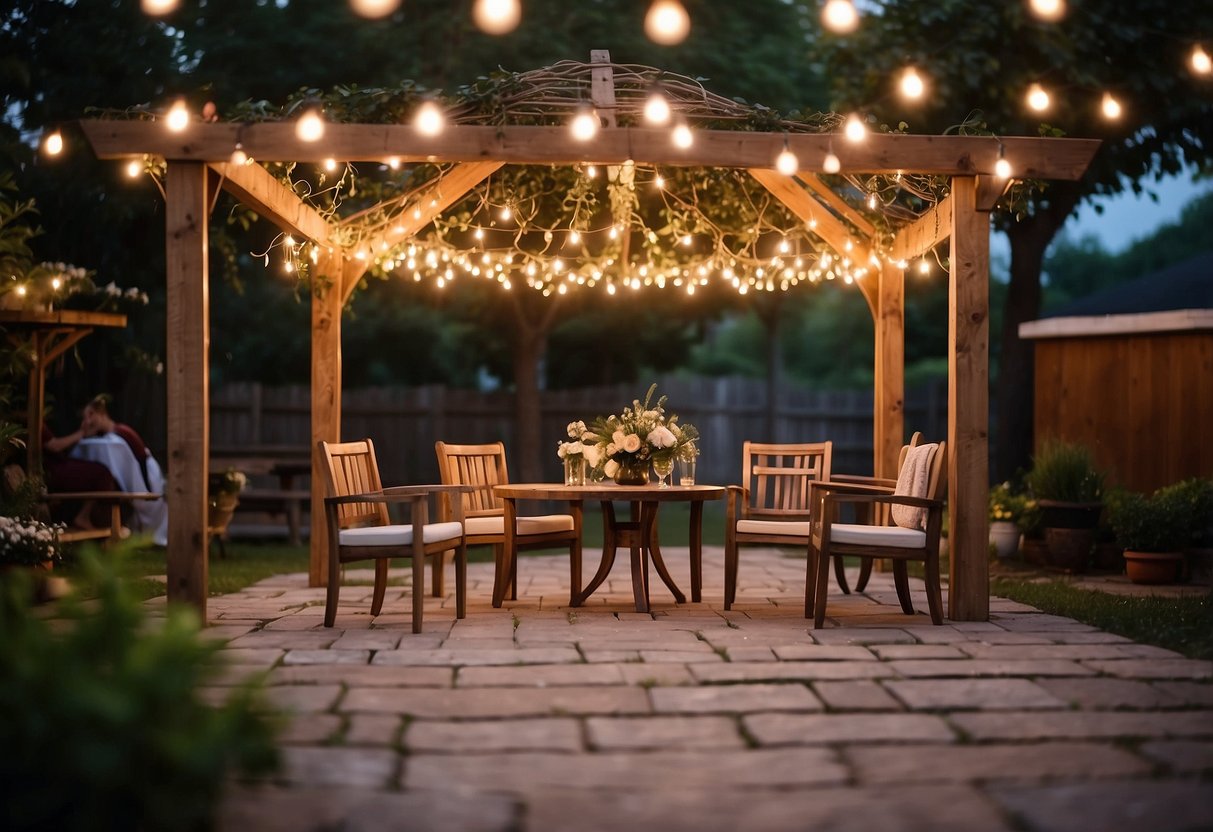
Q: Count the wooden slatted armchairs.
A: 4